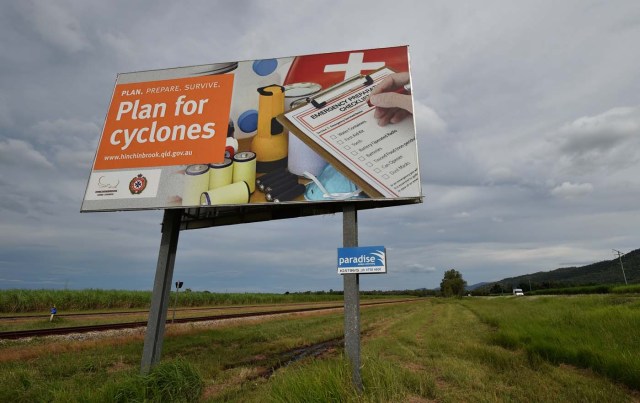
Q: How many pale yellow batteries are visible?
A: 4